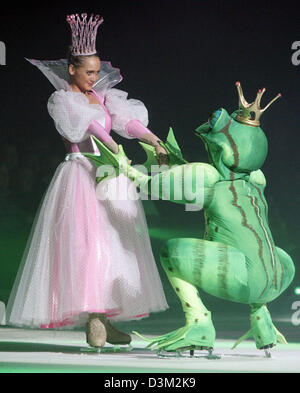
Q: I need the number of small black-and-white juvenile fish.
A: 0